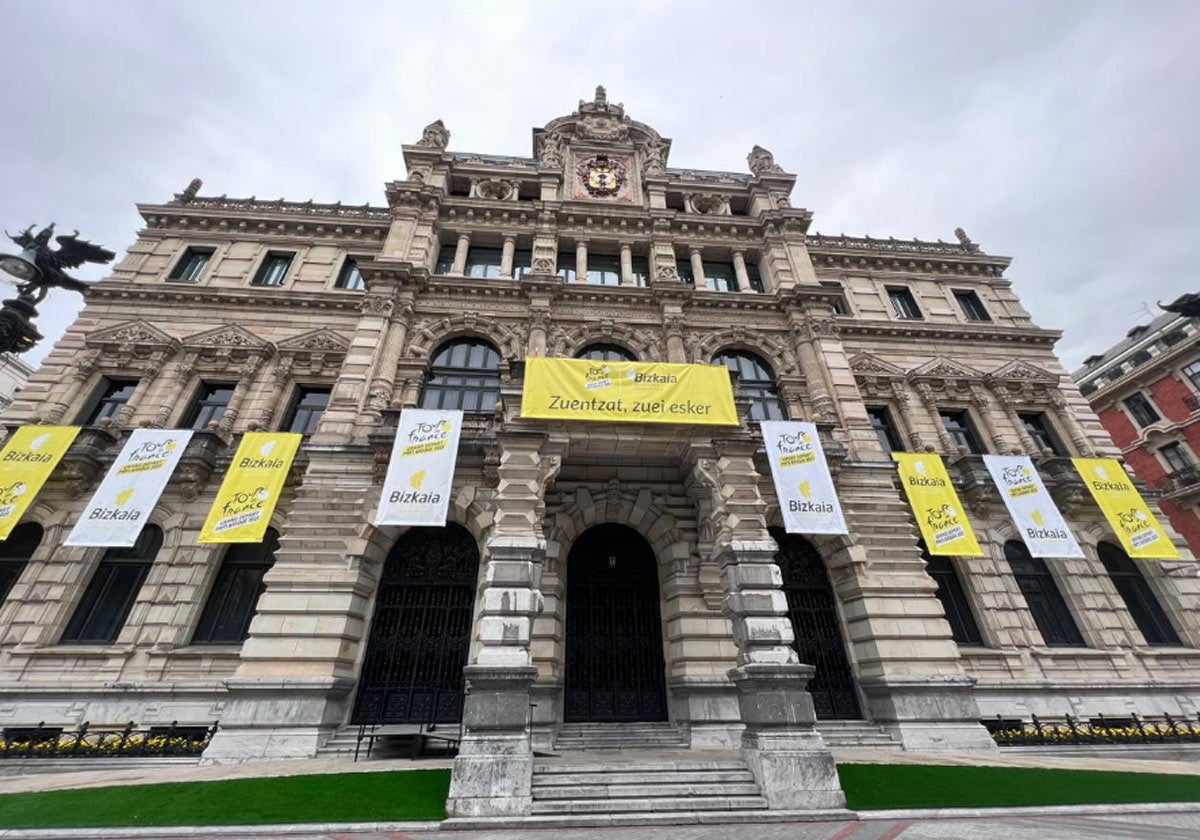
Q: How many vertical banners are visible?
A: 8